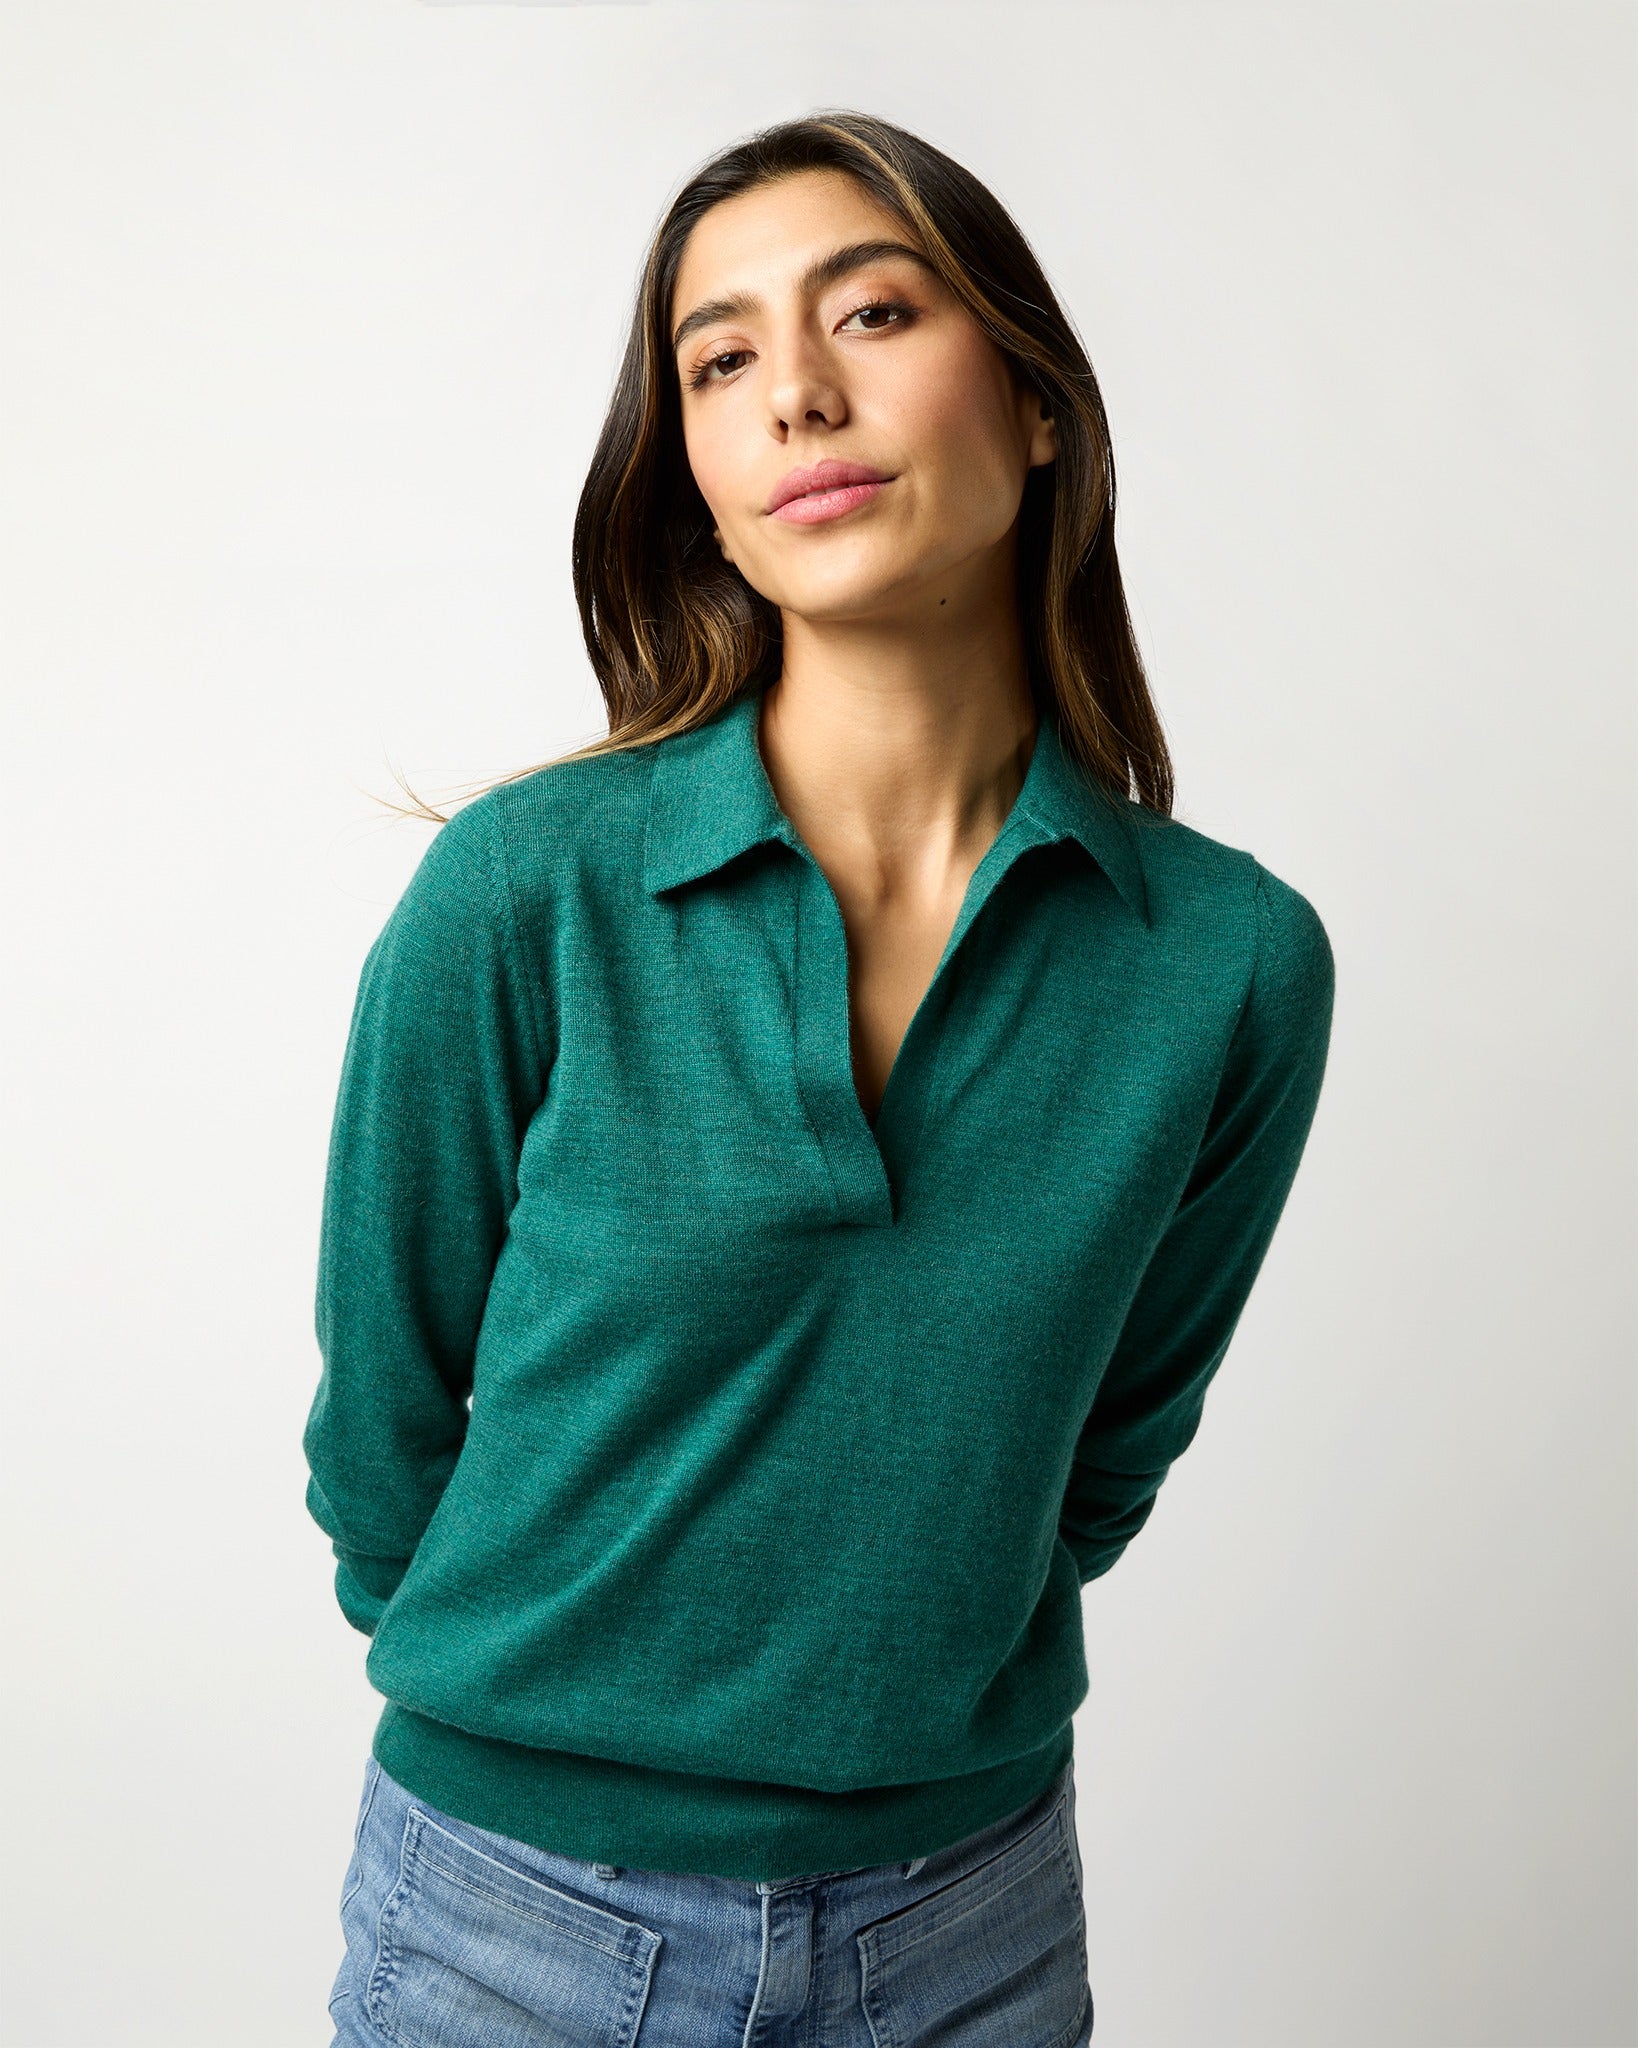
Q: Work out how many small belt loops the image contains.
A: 2